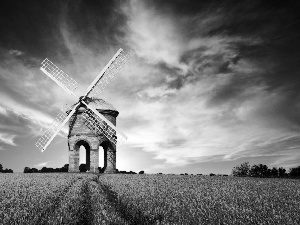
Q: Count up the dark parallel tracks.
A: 2